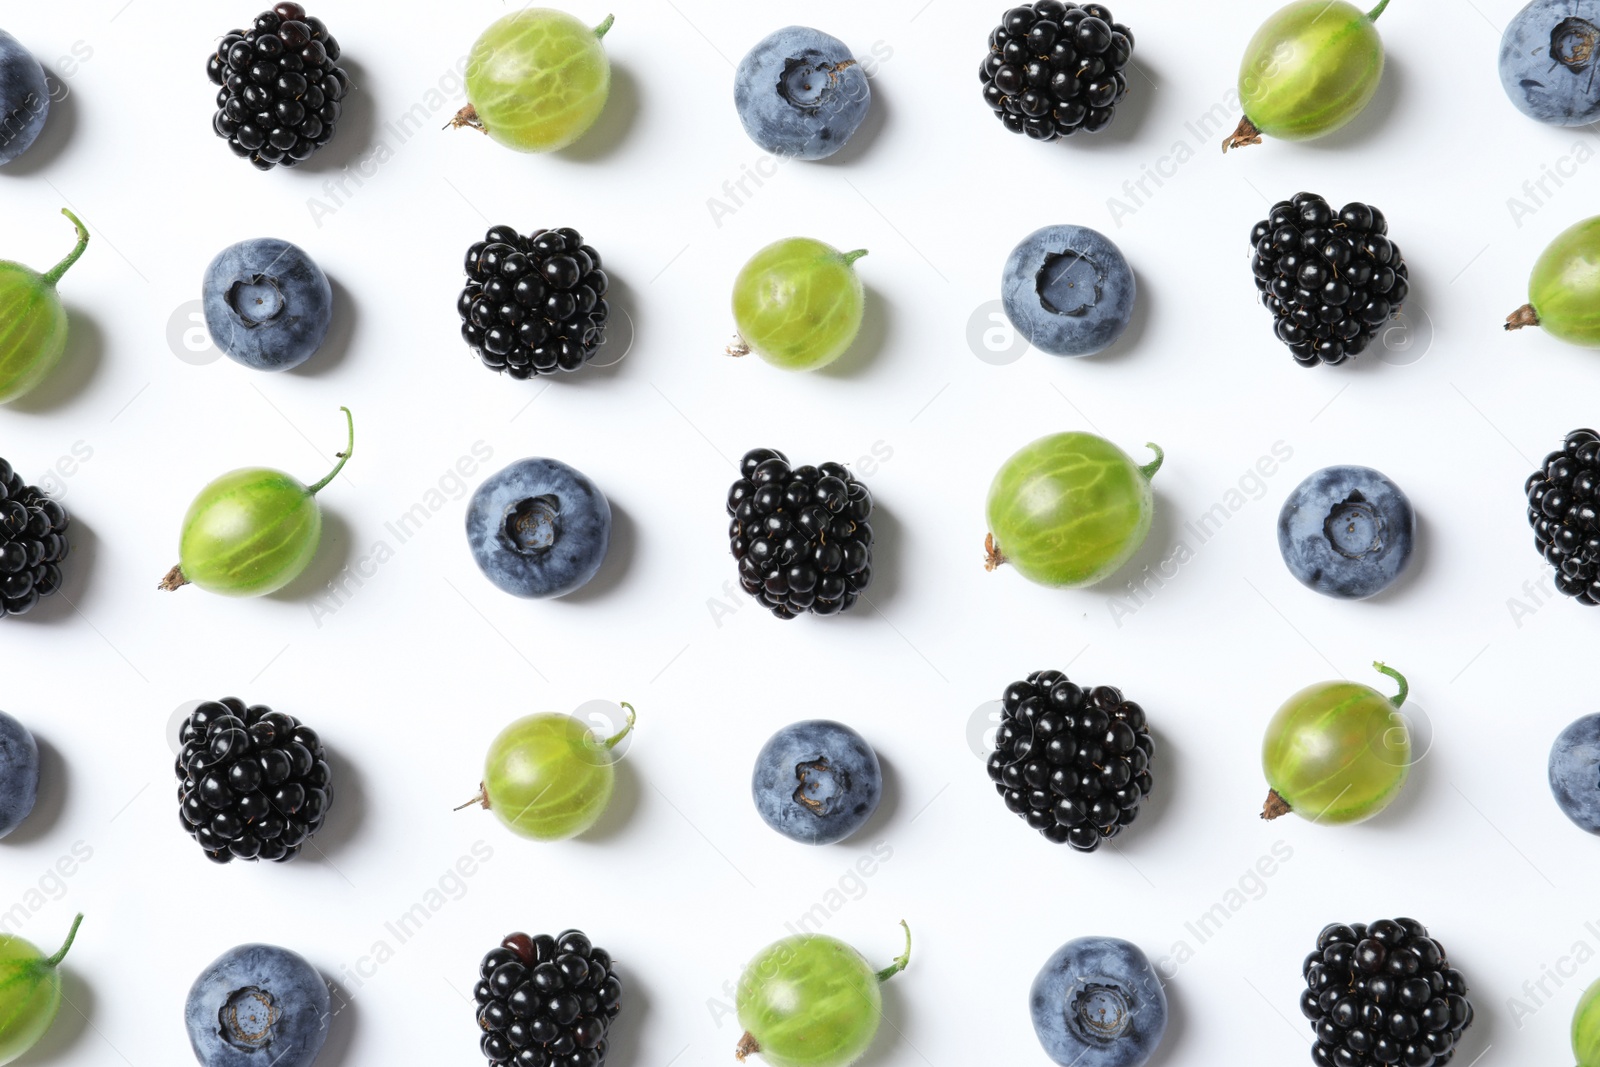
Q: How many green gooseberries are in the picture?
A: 12